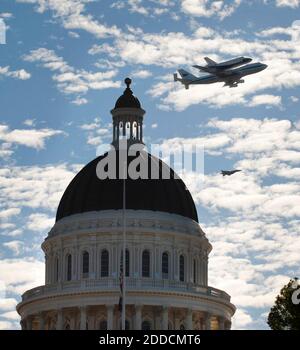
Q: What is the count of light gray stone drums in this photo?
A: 1